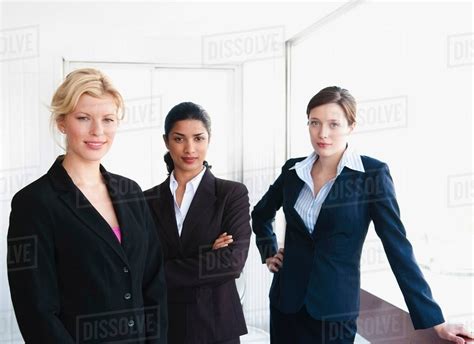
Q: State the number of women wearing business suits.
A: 3